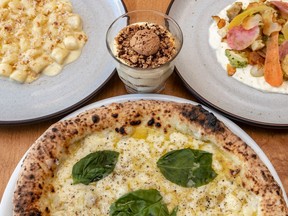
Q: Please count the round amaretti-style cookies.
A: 1